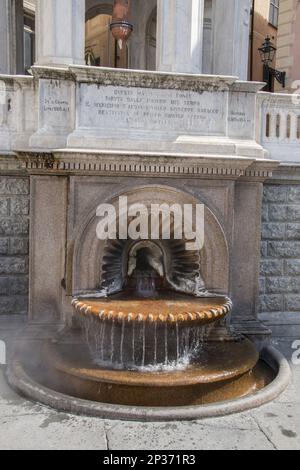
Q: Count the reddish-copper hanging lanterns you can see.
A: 1